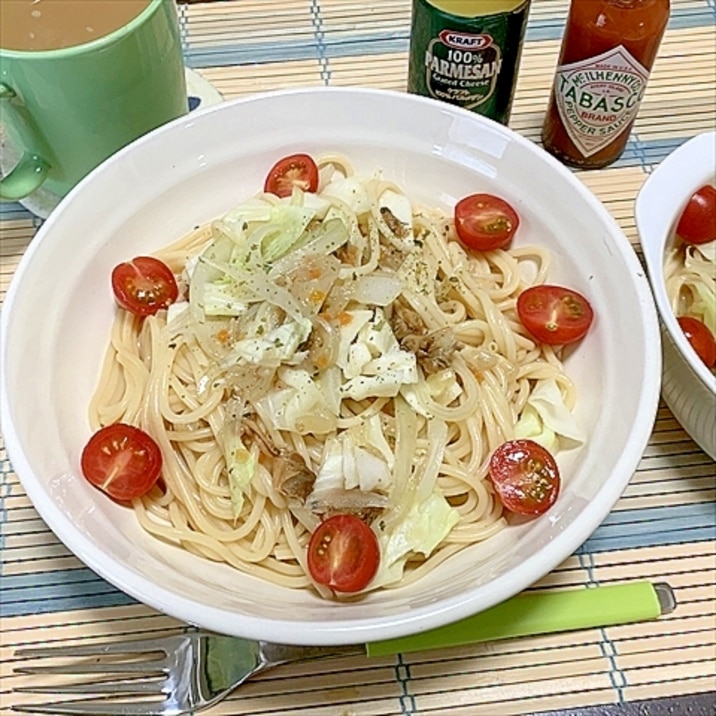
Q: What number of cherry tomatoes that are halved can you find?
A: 7